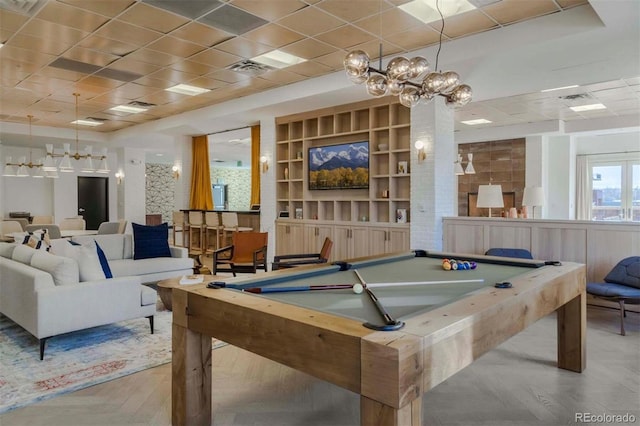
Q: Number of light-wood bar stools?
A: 4